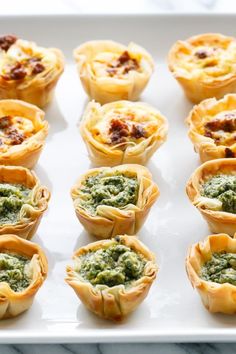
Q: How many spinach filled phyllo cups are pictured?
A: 6